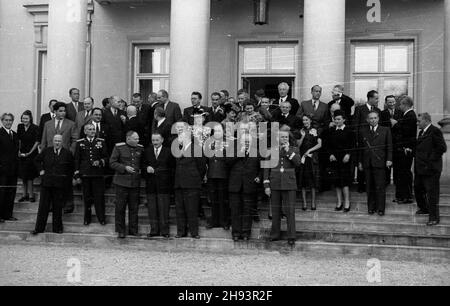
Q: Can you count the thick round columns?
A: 3